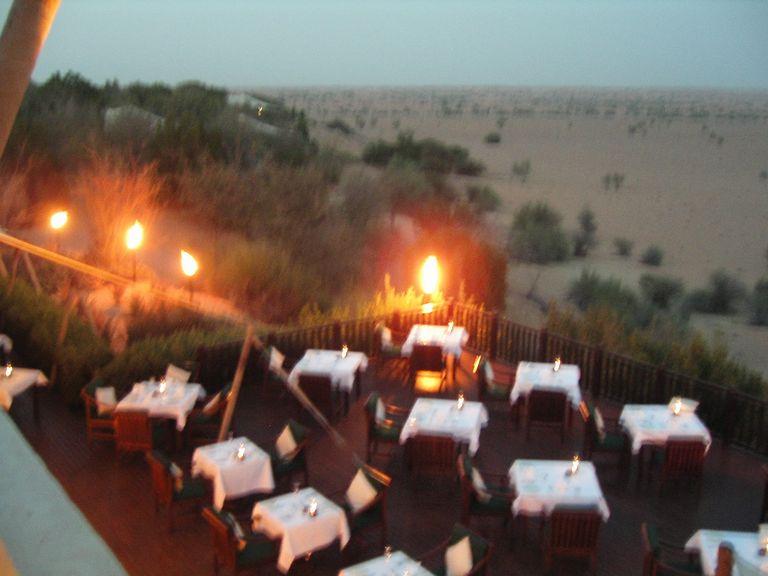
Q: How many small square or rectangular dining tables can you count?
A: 12